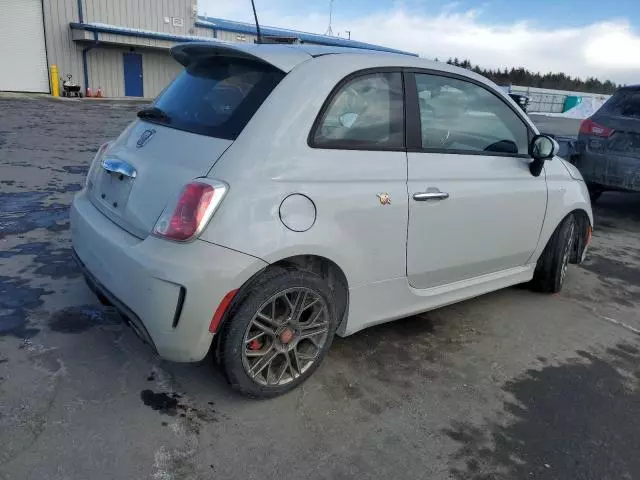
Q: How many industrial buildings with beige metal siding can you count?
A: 1